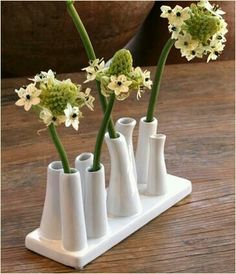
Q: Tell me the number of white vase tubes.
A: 8